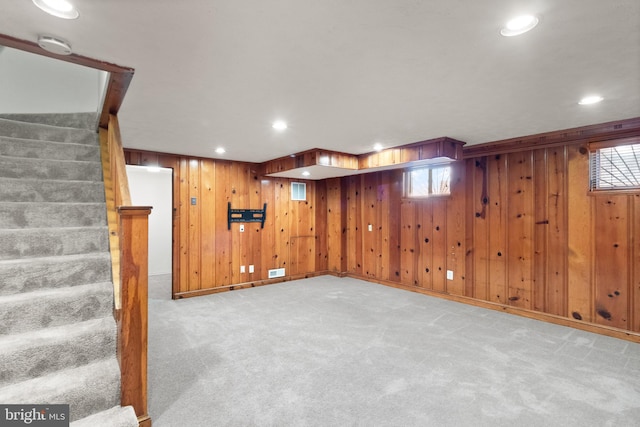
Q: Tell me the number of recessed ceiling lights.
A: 7